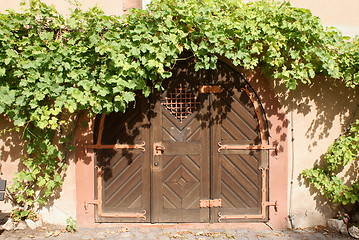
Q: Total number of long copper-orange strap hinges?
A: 4